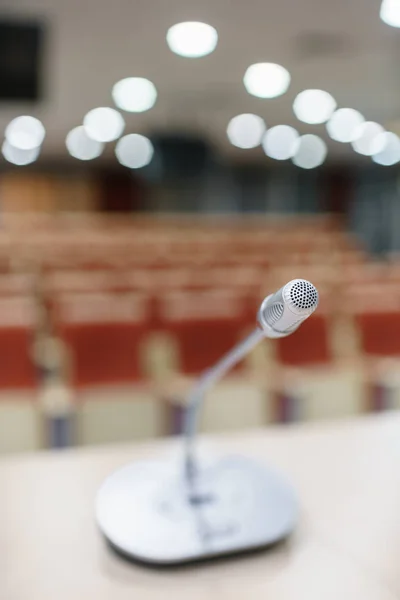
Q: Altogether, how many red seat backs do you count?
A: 5